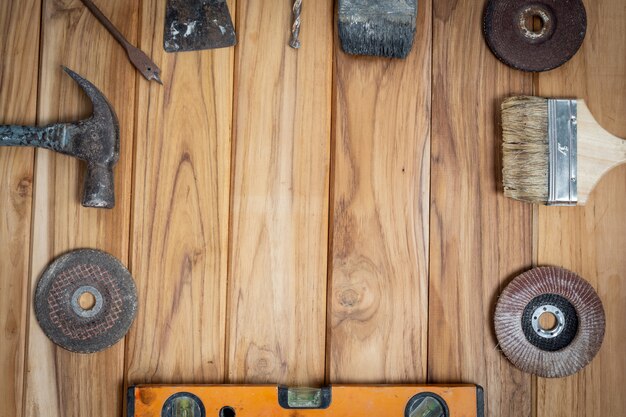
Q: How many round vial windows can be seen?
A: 2